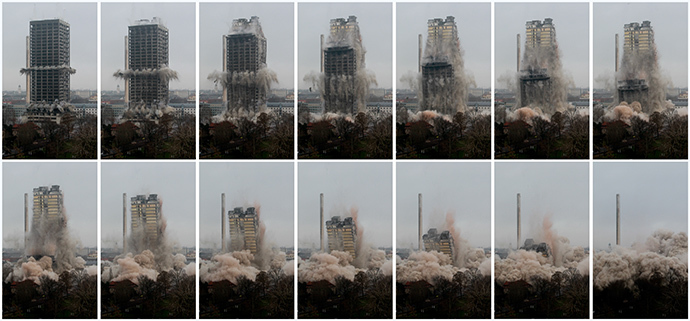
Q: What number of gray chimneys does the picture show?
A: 14